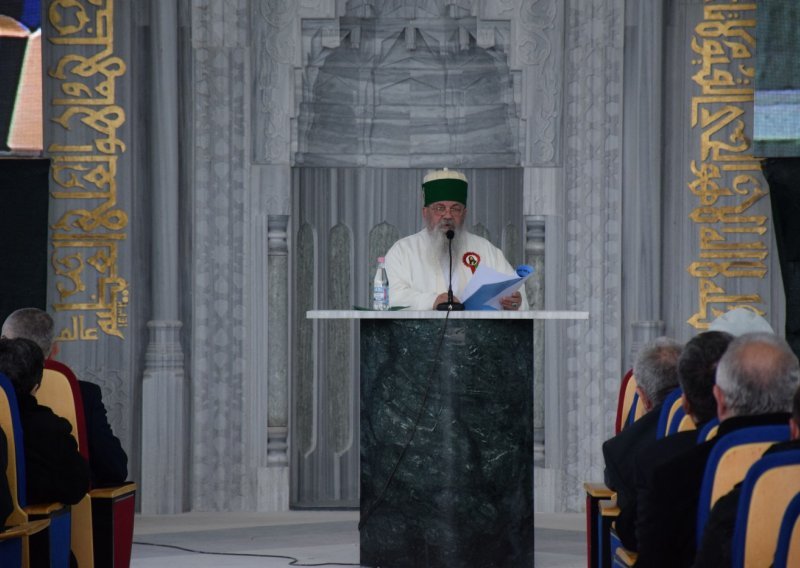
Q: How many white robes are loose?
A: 1